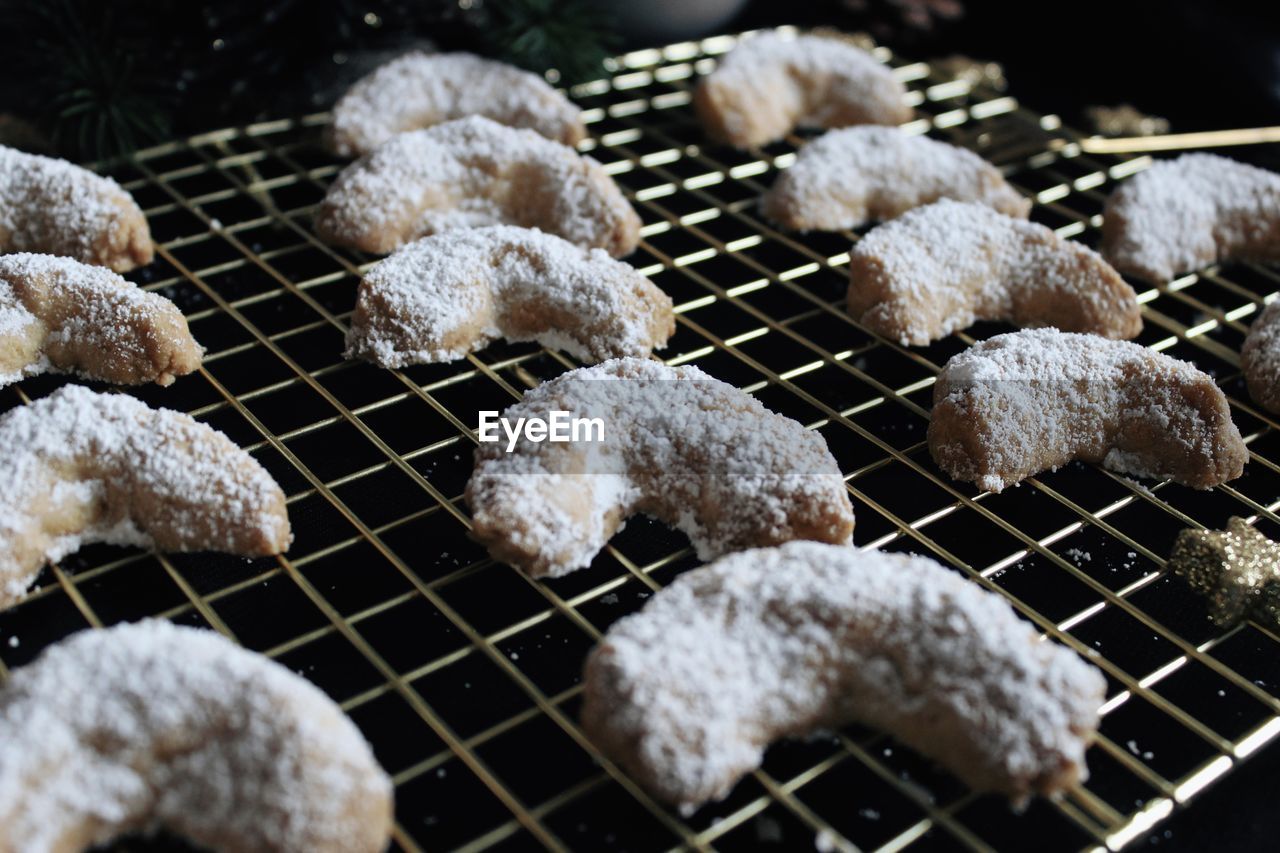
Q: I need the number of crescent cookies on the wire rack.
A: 15